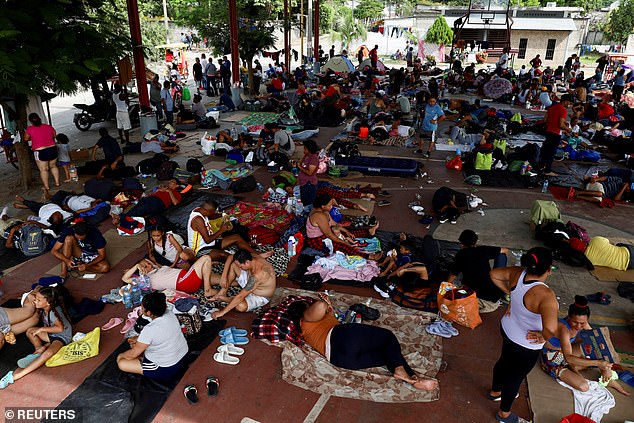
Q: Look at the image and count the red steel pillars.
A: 4